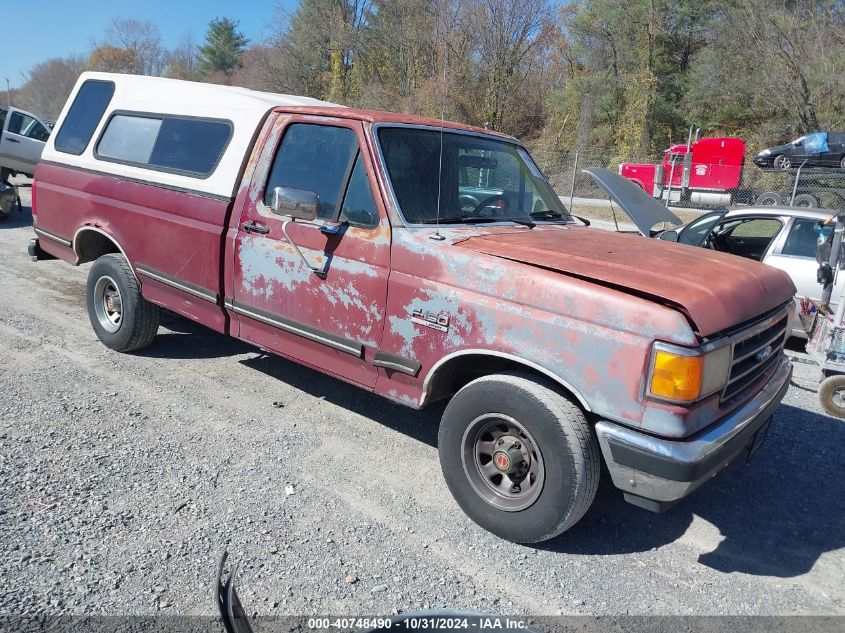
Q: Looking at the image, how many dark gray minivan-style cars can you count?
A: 1